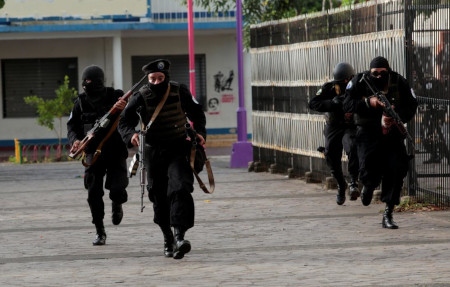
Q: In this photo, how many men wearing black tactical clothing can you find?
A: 4